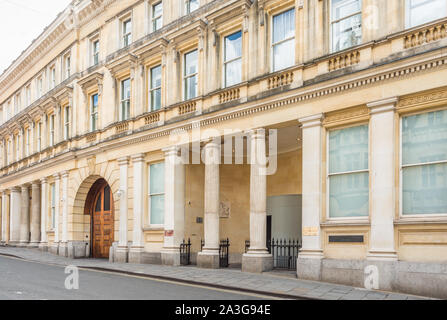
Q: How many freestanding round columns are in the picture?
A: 4